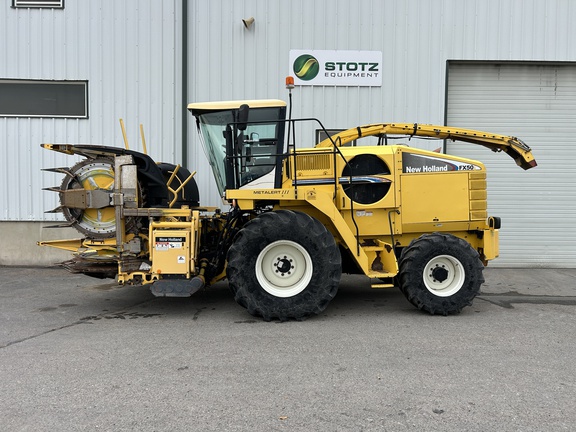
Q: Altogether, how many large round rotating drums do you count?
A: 1